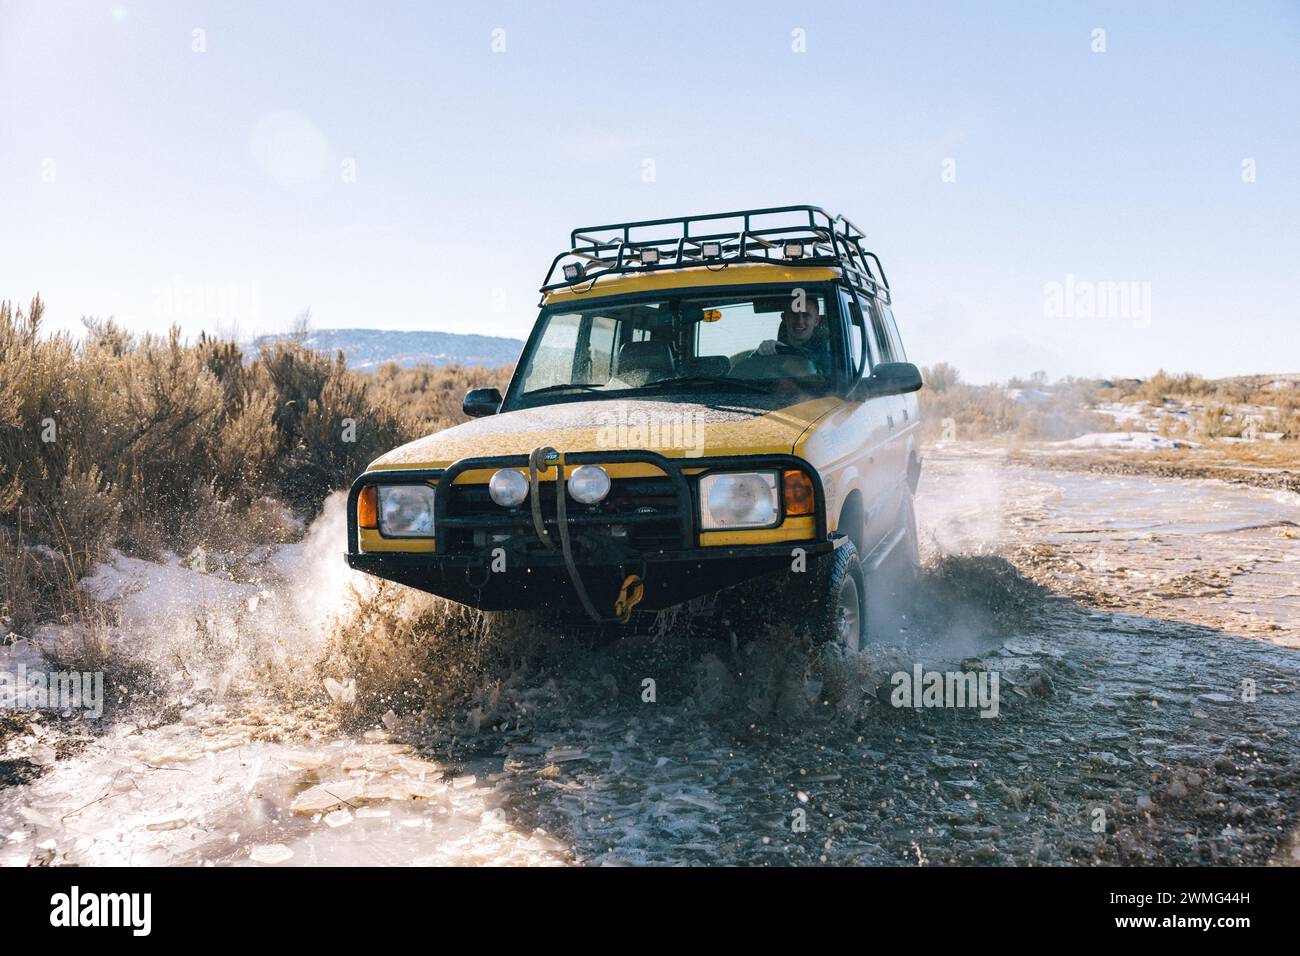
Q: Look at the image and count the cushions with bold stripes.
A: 0